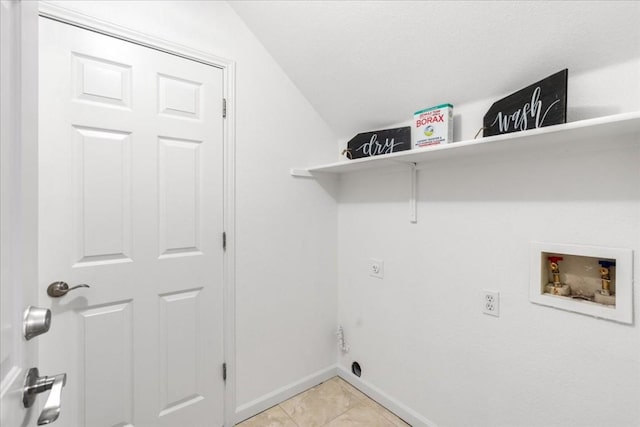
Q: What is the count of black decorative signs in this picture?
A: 2